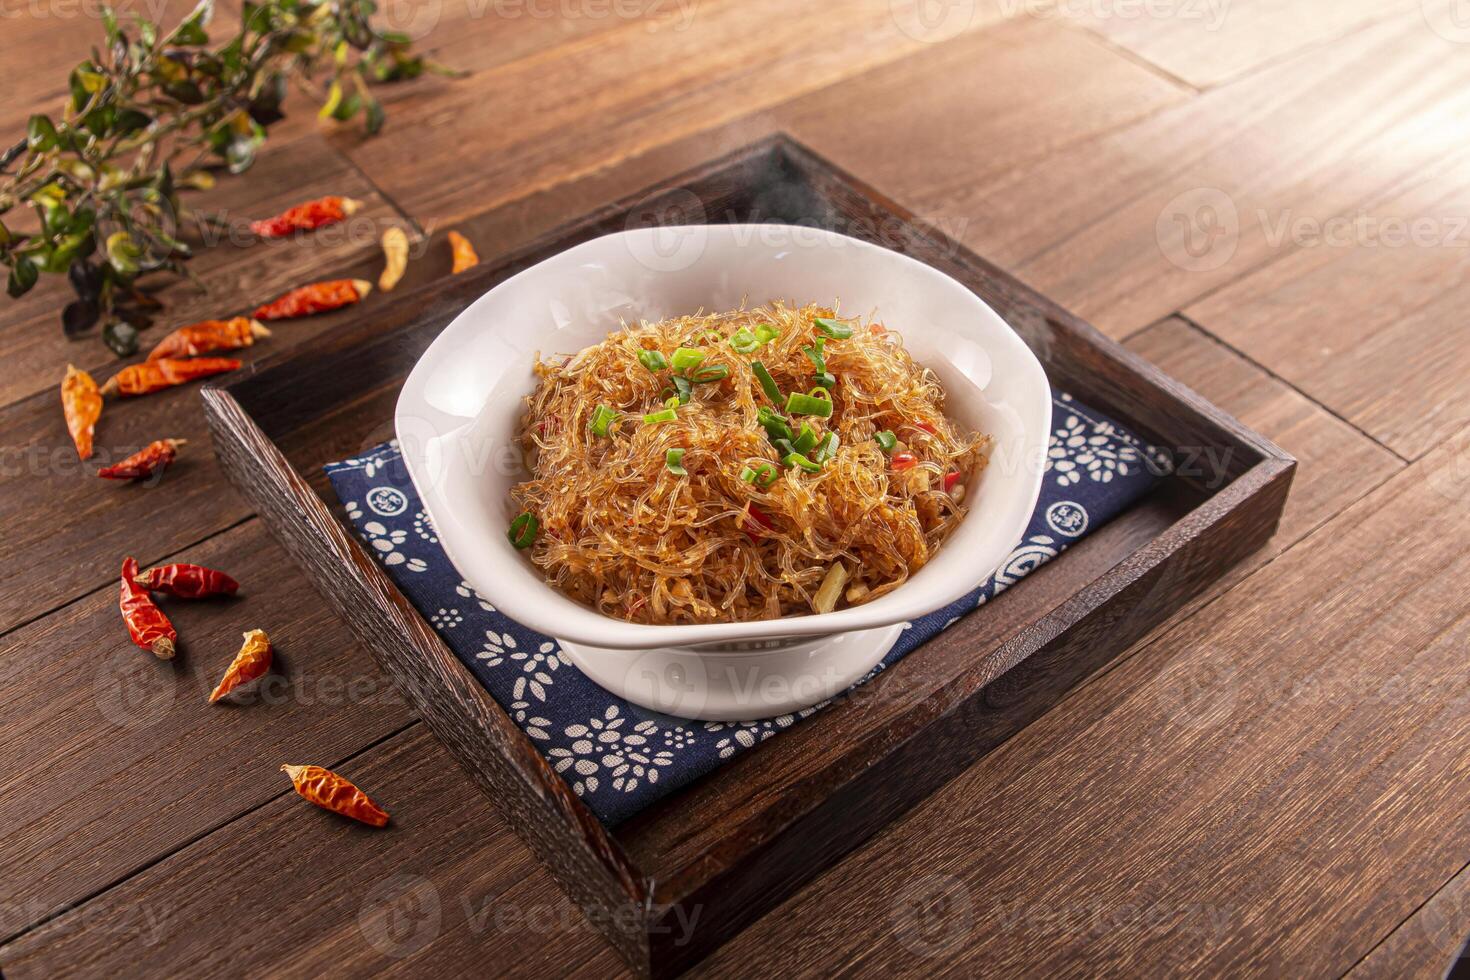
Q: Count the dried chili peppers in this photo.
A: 12